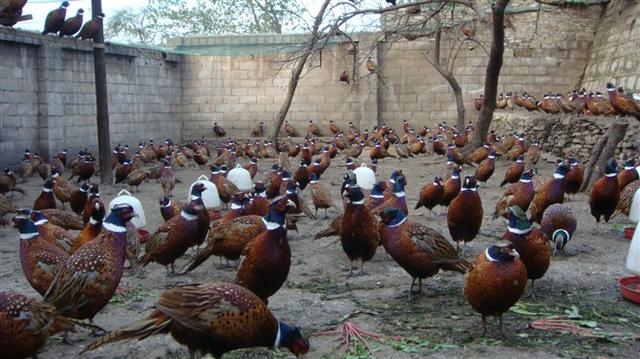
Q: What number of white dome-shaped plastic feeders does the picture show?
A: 6